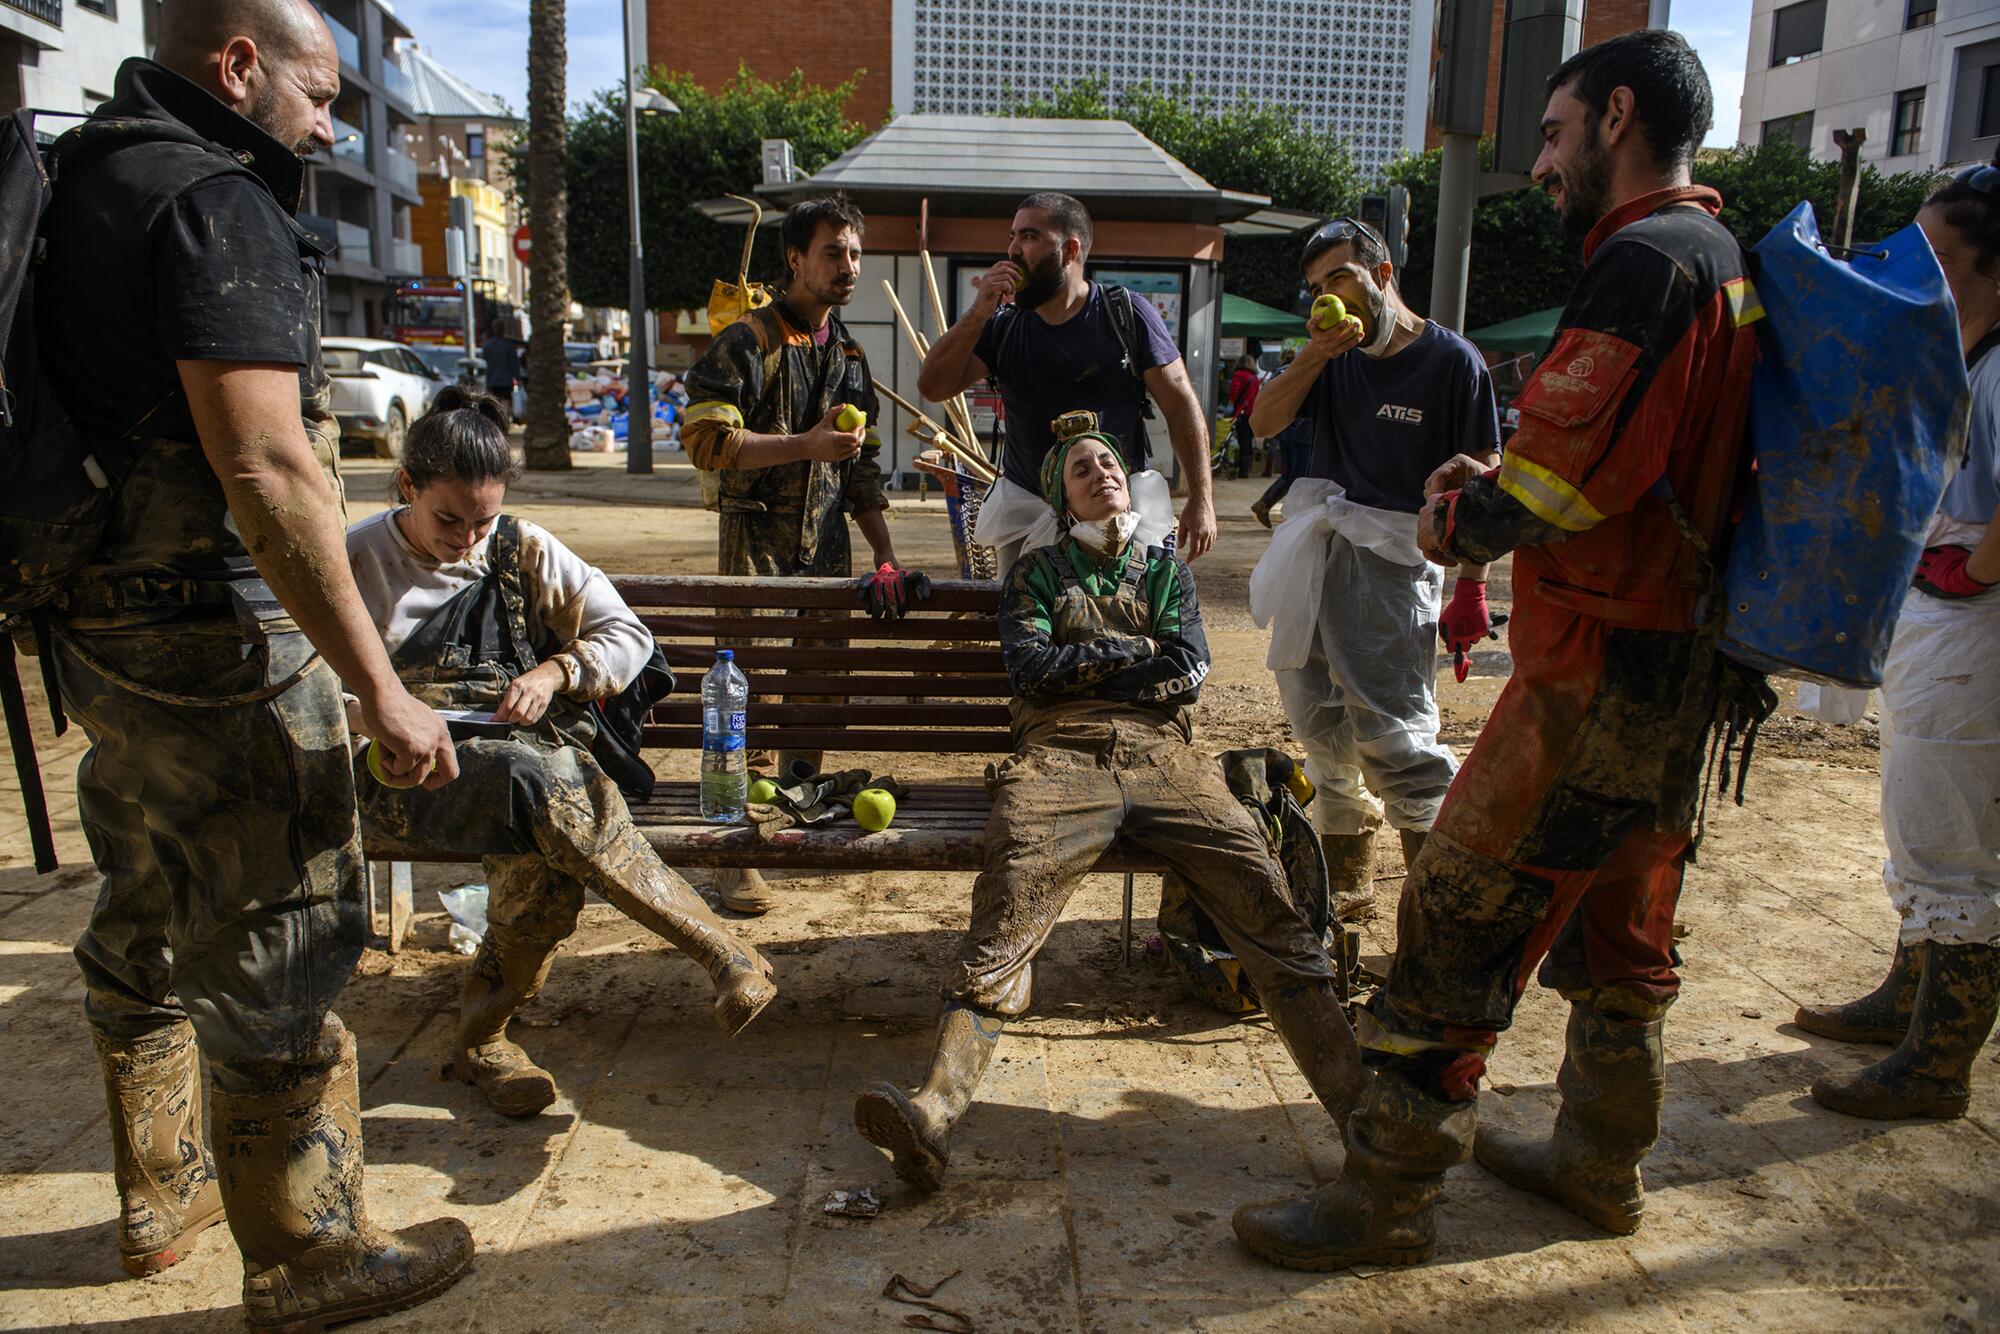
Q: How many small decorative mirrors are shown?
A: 0